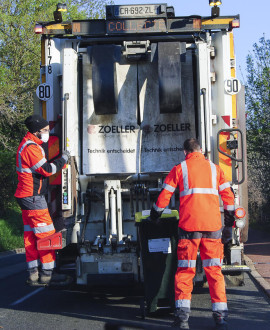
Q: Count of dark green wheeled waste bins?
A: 1